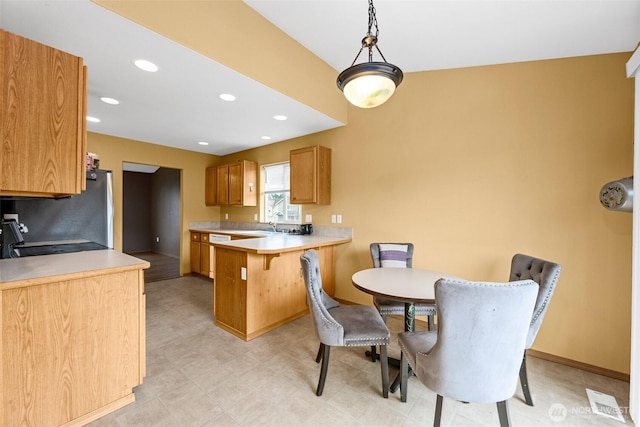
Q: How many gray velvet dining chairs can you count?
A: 4